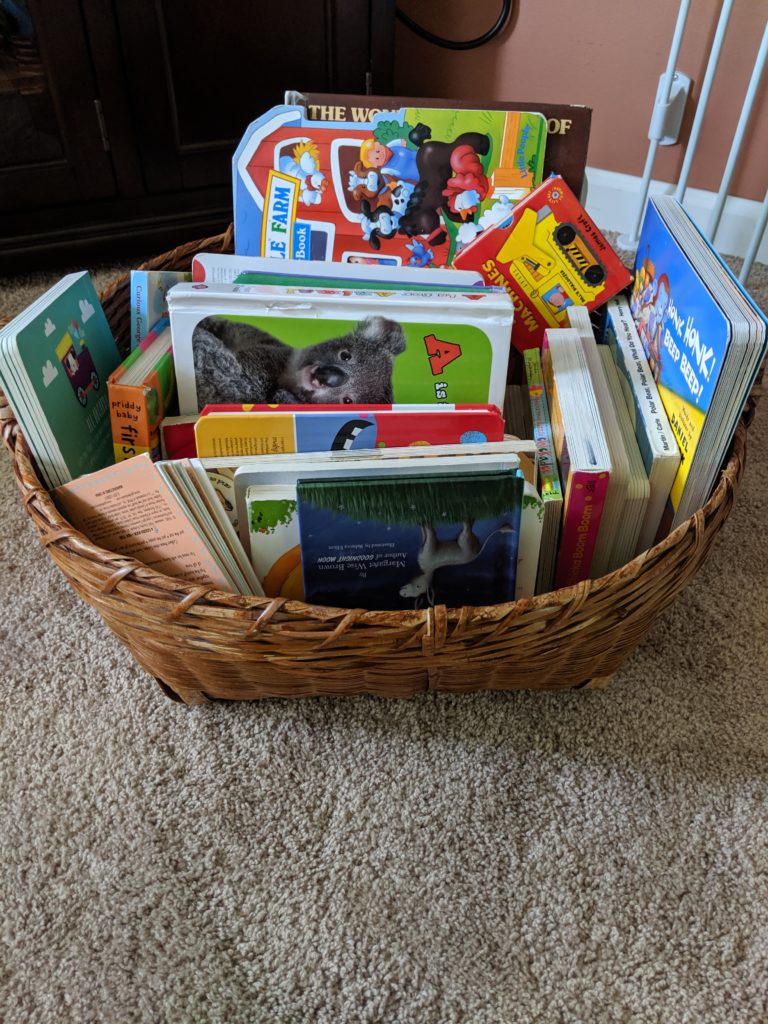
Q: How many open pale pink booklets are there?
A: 1